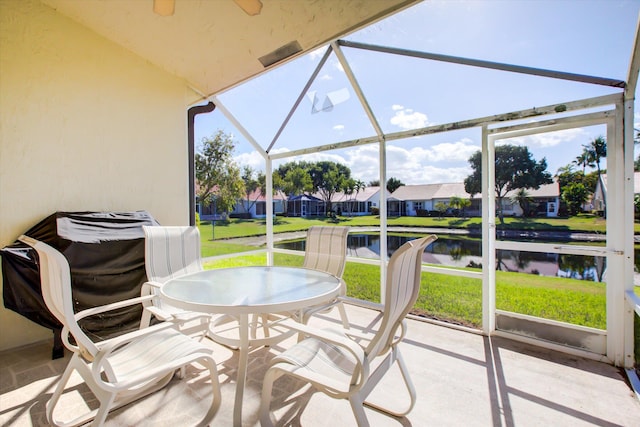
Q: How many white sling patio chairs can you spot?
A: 4